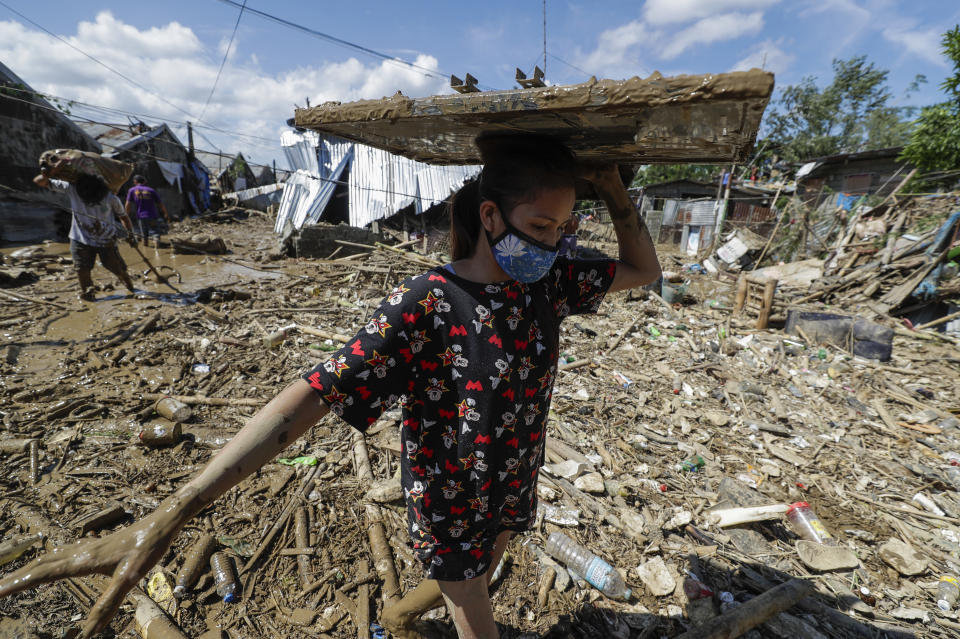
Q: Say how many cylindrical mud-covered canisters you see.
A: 2